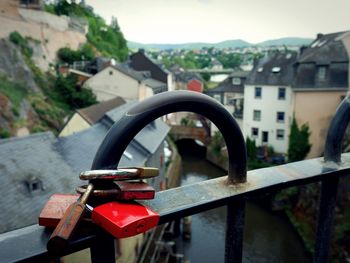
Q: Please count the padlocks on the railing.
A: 5